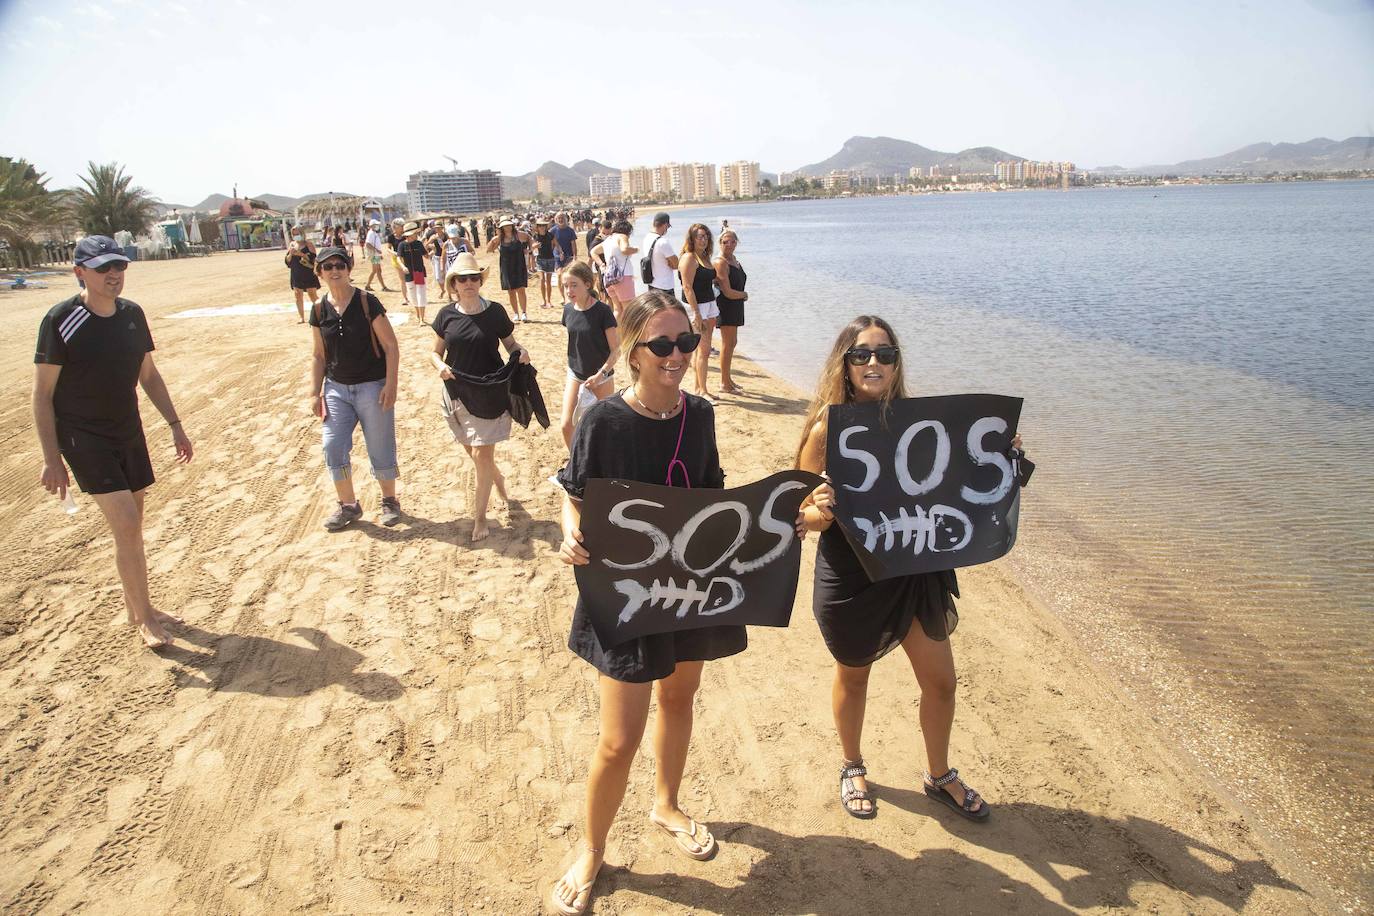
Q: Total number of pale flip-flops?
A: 2